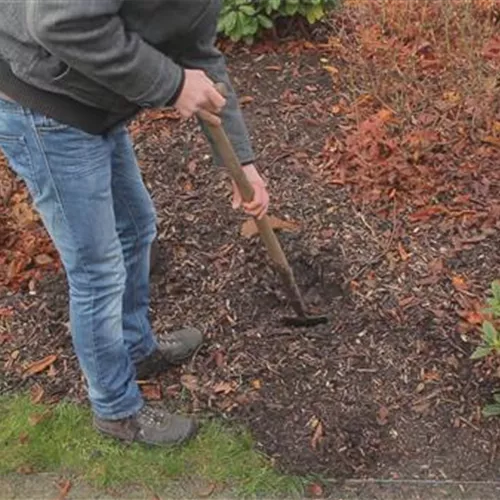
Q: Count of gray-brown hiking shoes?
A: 2